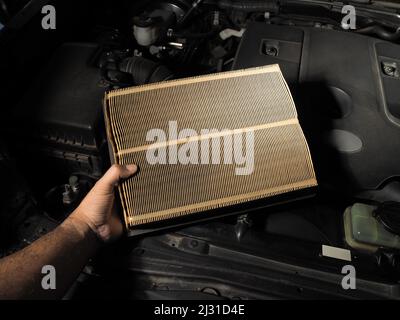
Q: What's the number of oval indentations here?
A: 2